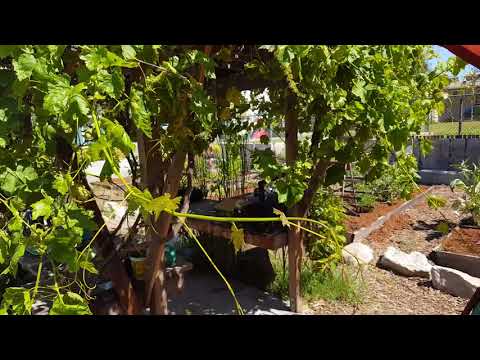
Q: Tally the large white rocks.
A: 3